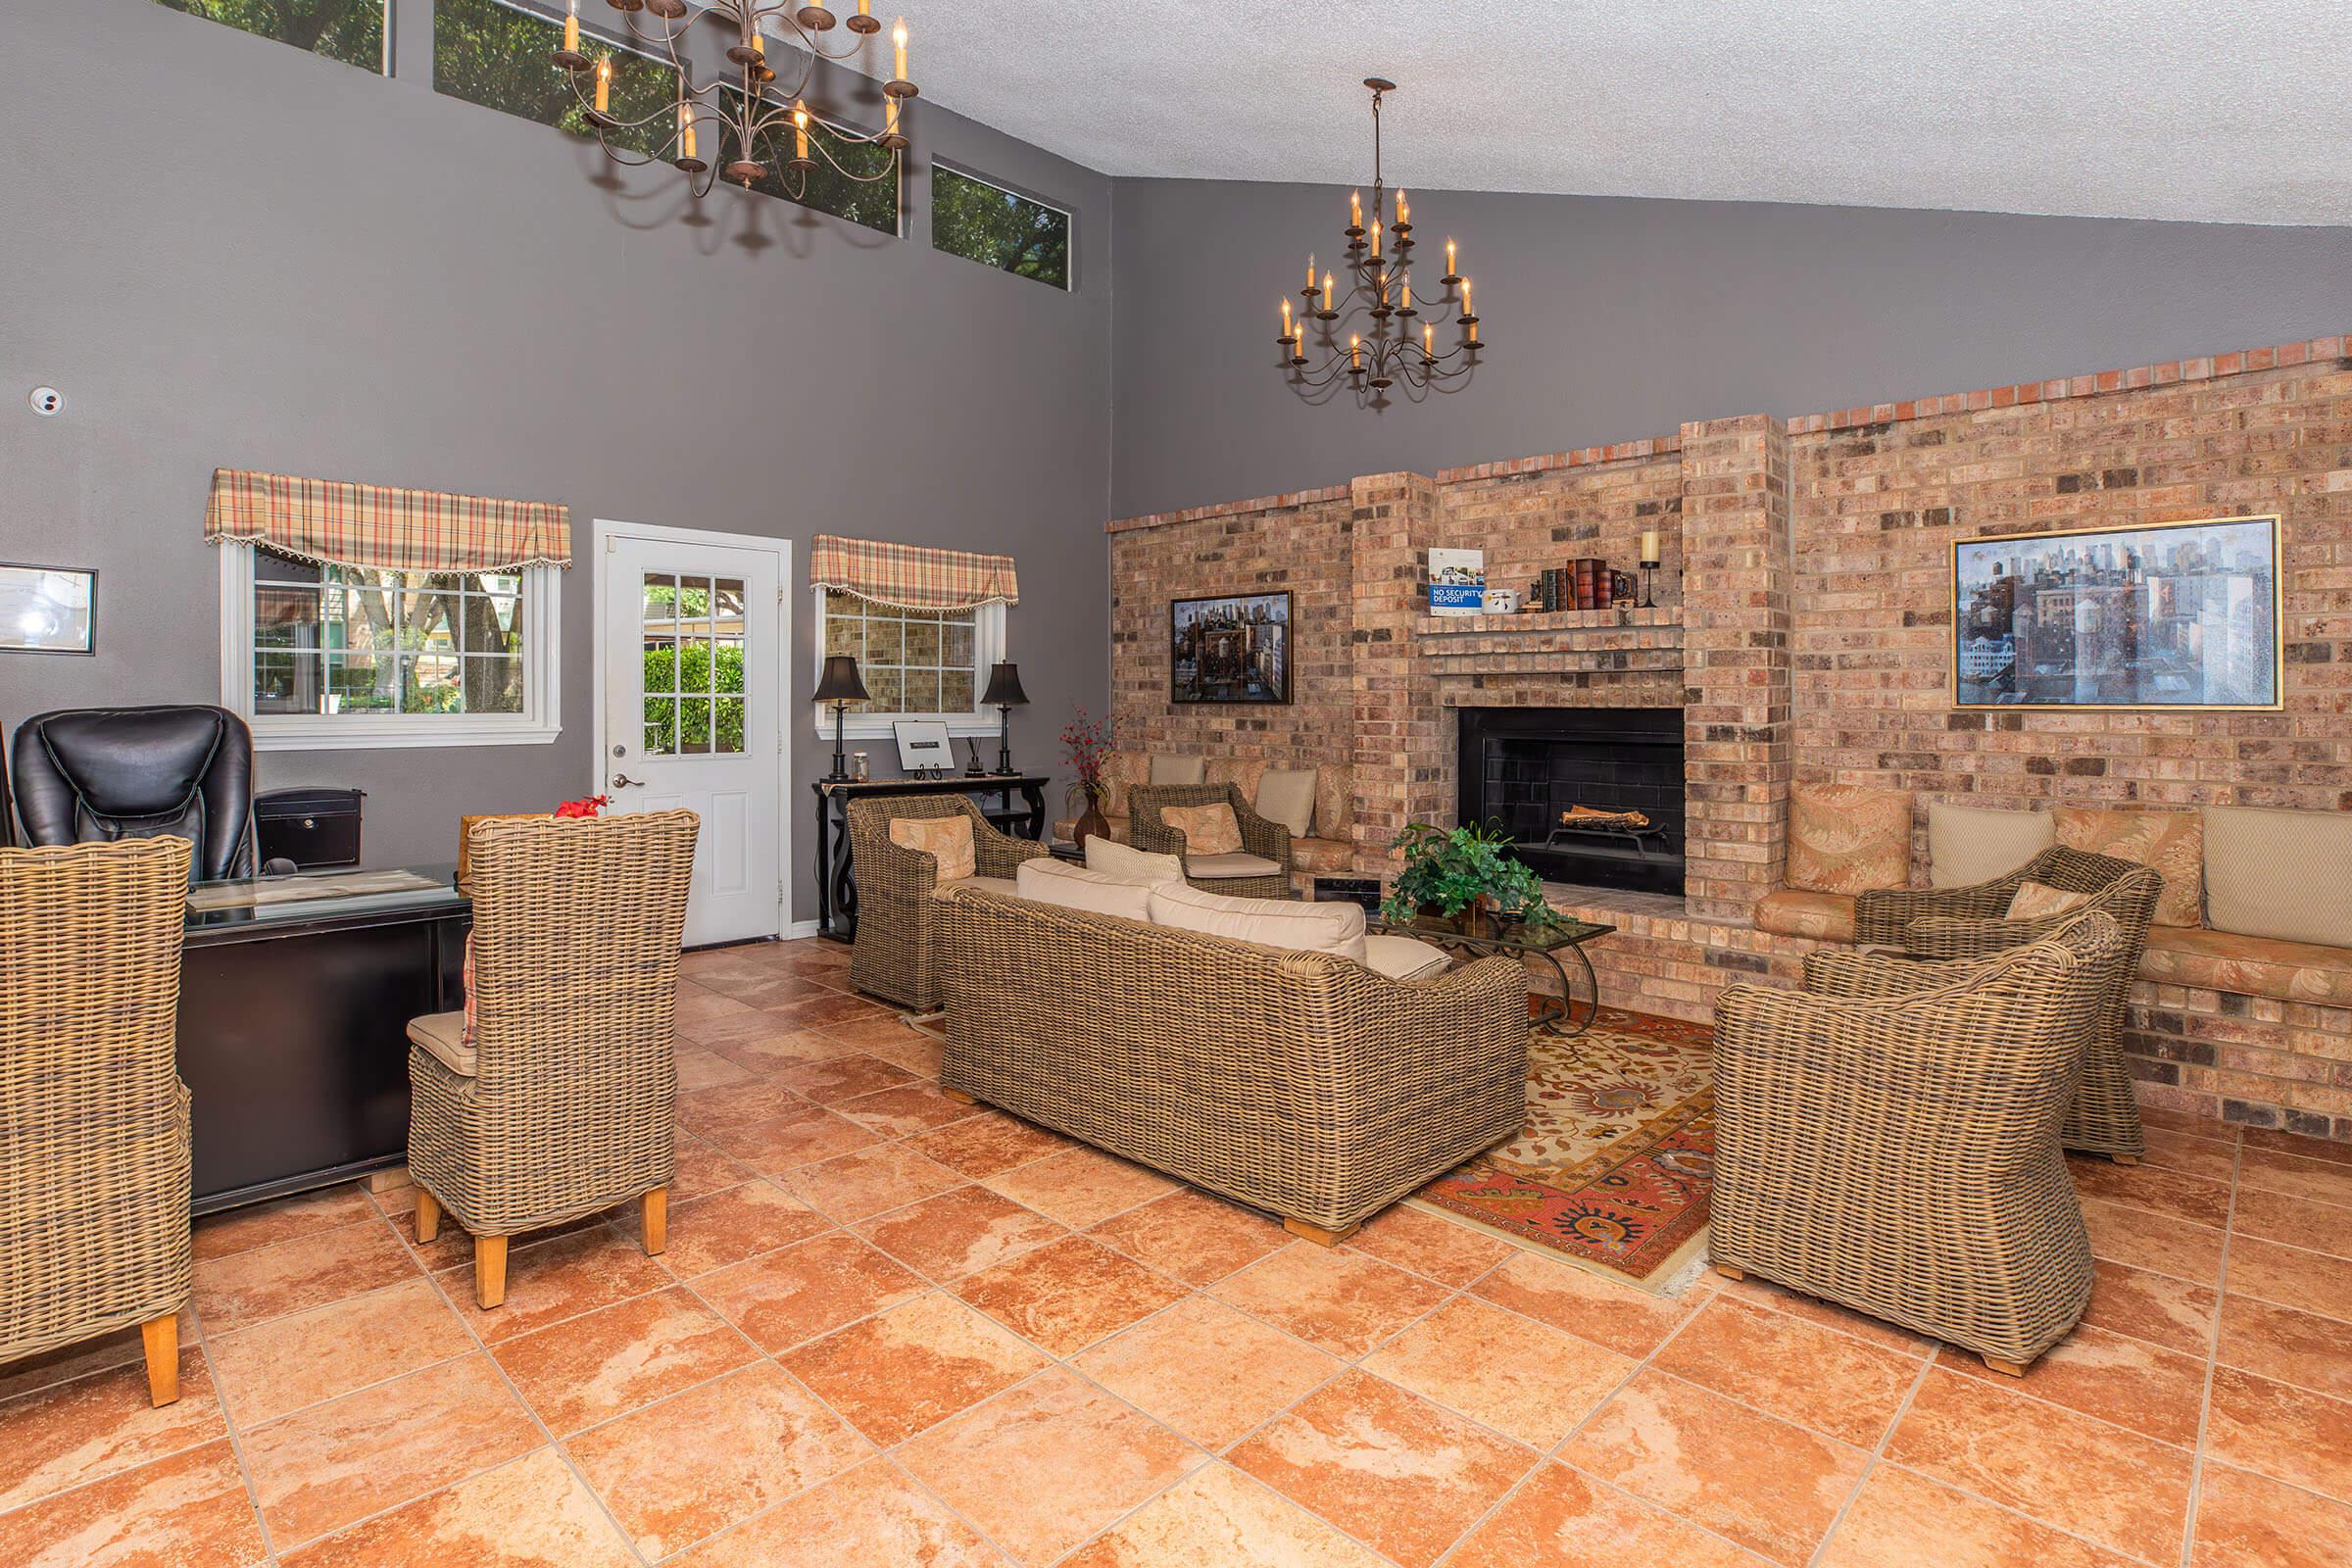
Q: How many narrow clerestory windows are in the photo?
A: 4